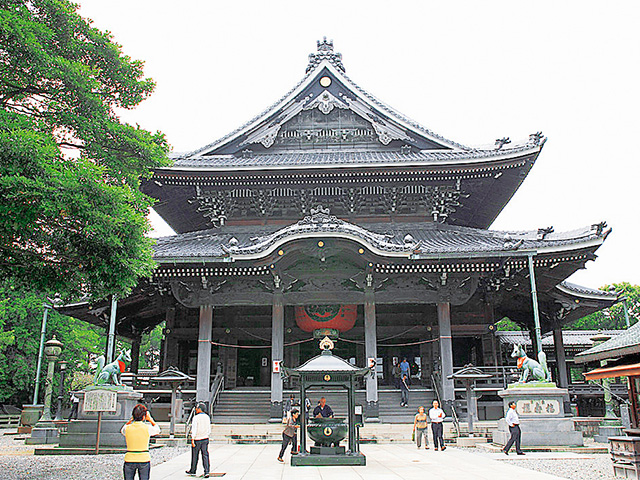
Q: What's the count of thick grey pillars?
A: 4